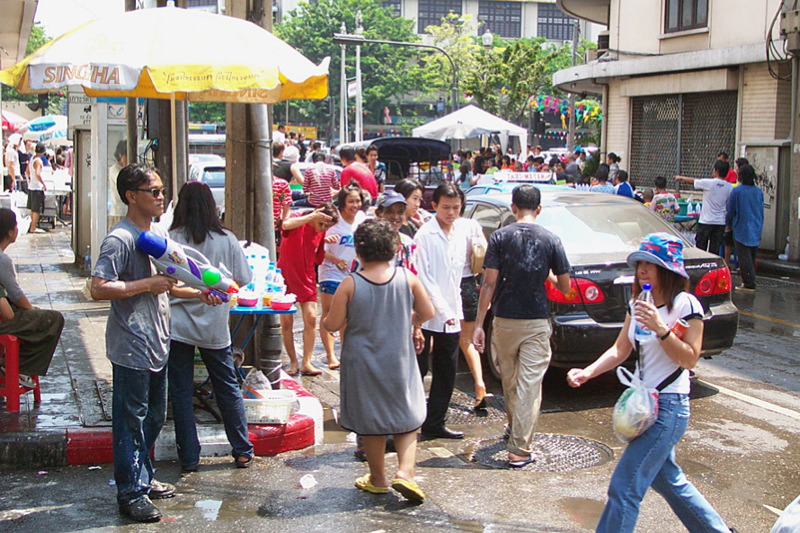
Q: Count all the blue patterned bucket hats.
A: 1